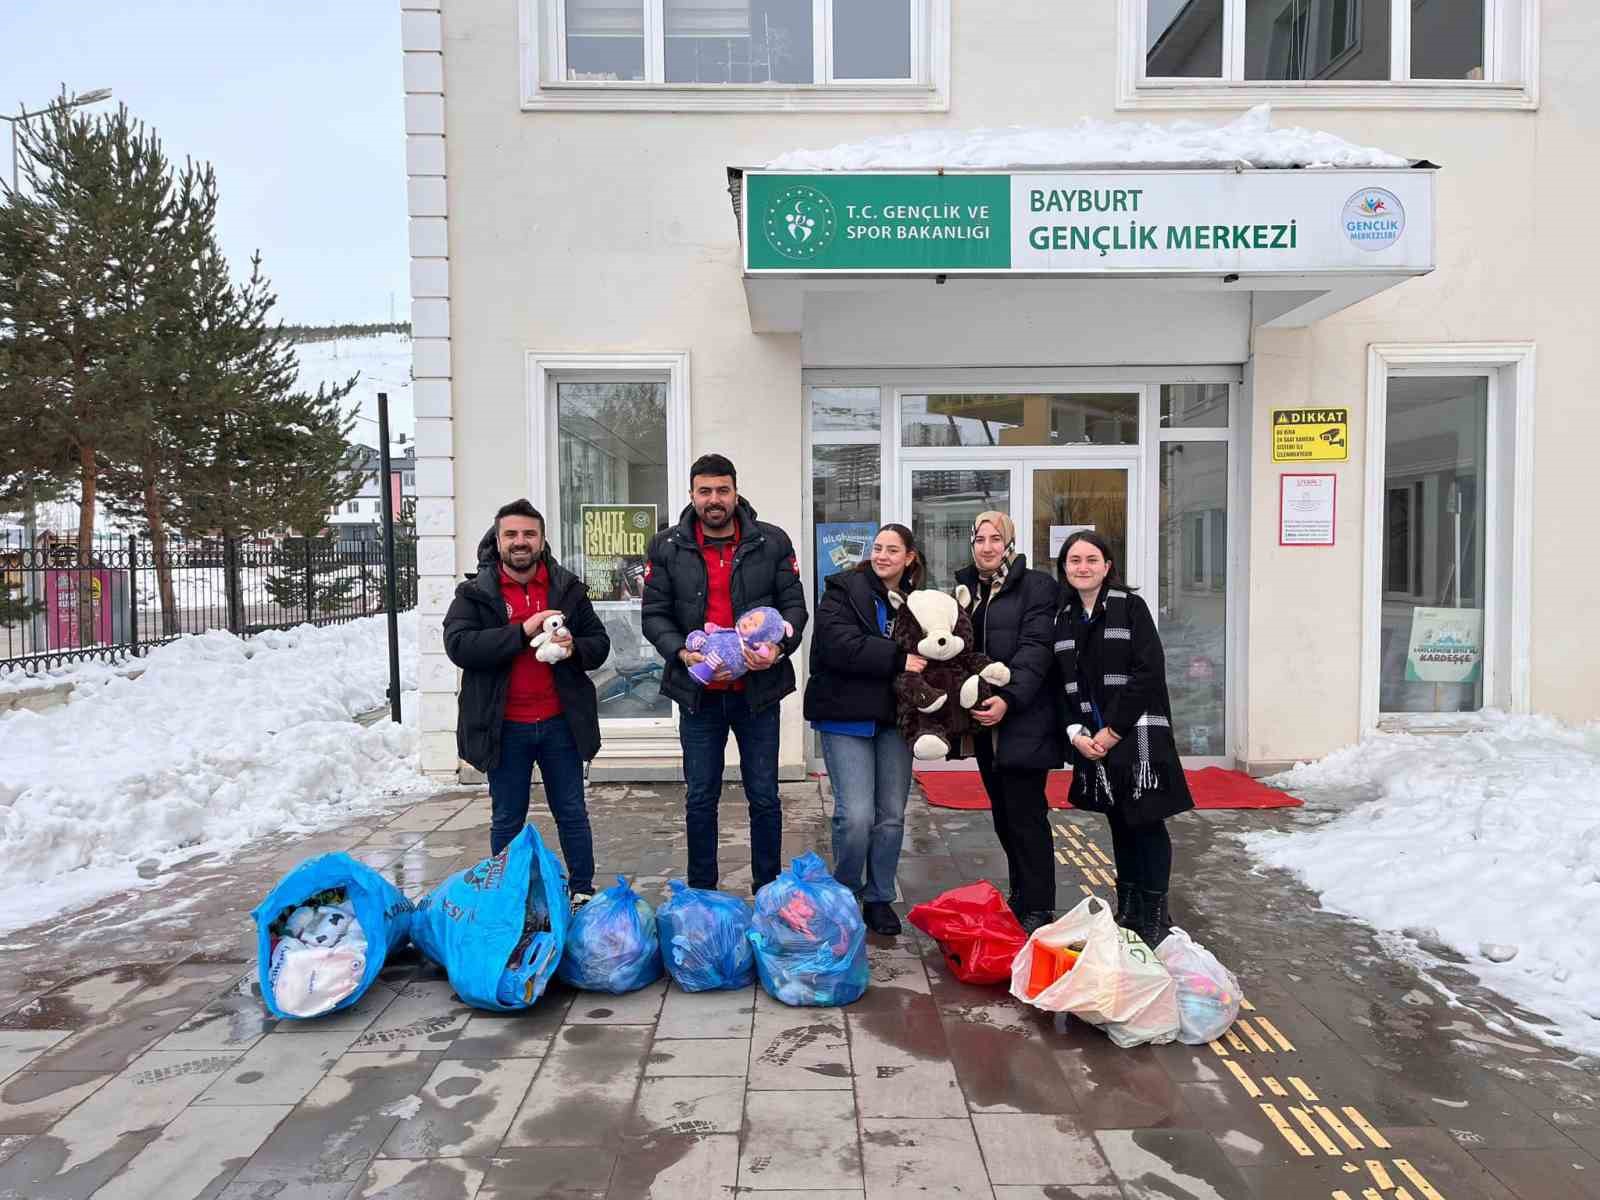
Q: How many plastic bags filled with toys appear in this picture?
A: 8